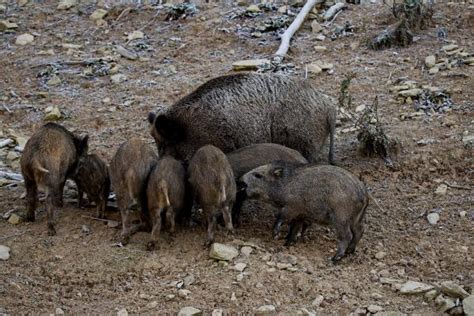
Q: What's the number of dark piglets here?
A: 7